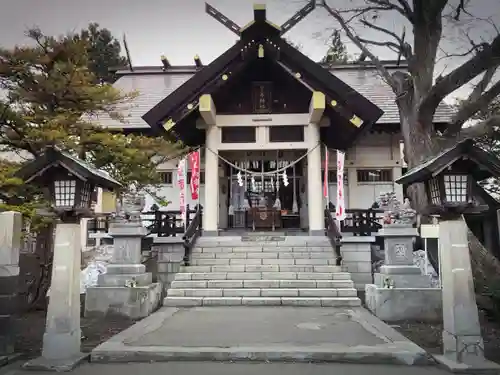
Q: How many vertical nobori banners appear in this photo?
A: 4